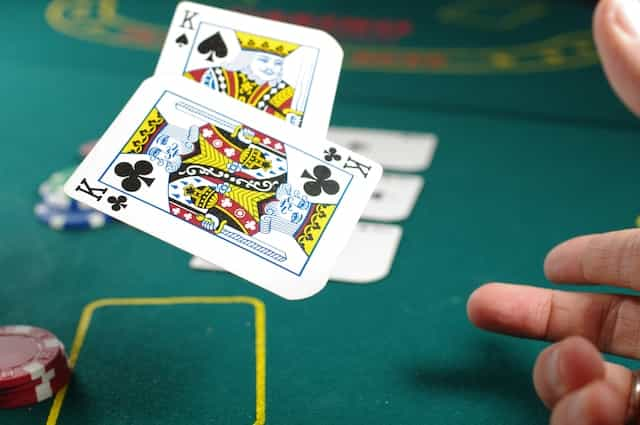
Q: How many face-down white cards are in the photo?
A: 3